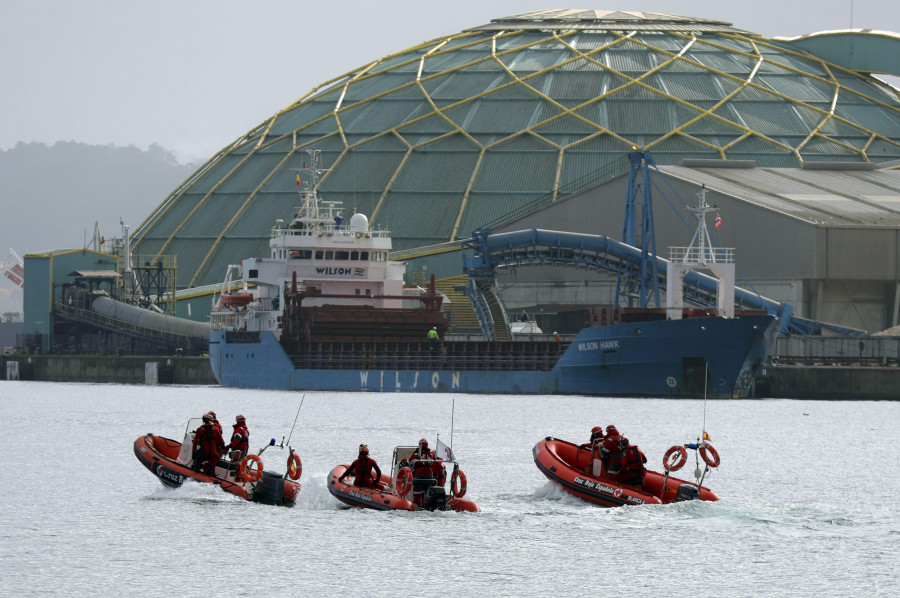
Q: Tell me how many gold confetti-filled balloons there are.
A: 0